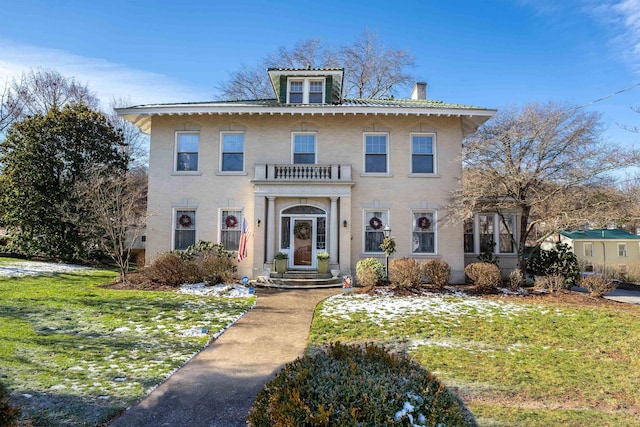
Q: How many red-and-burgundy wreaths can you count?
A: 4